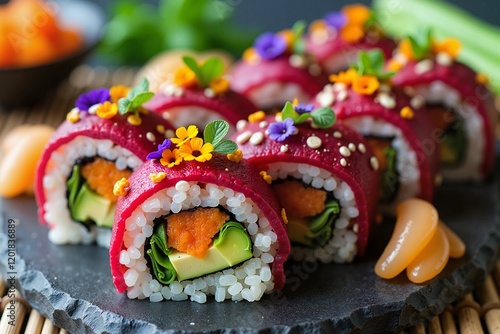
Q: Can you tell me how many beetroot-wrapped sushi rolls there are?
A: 8